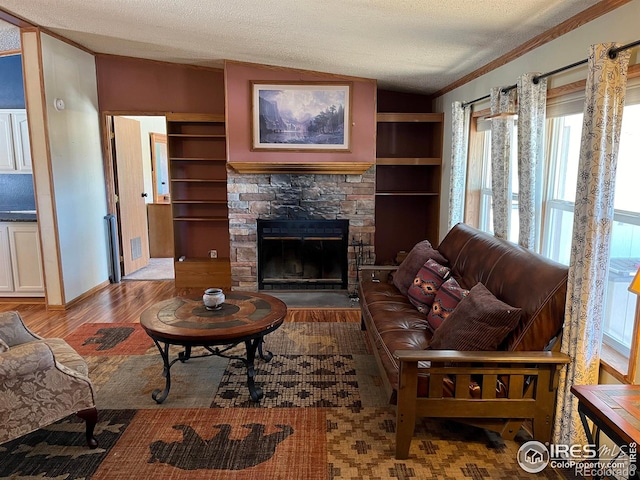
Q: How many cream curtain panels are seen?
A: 4